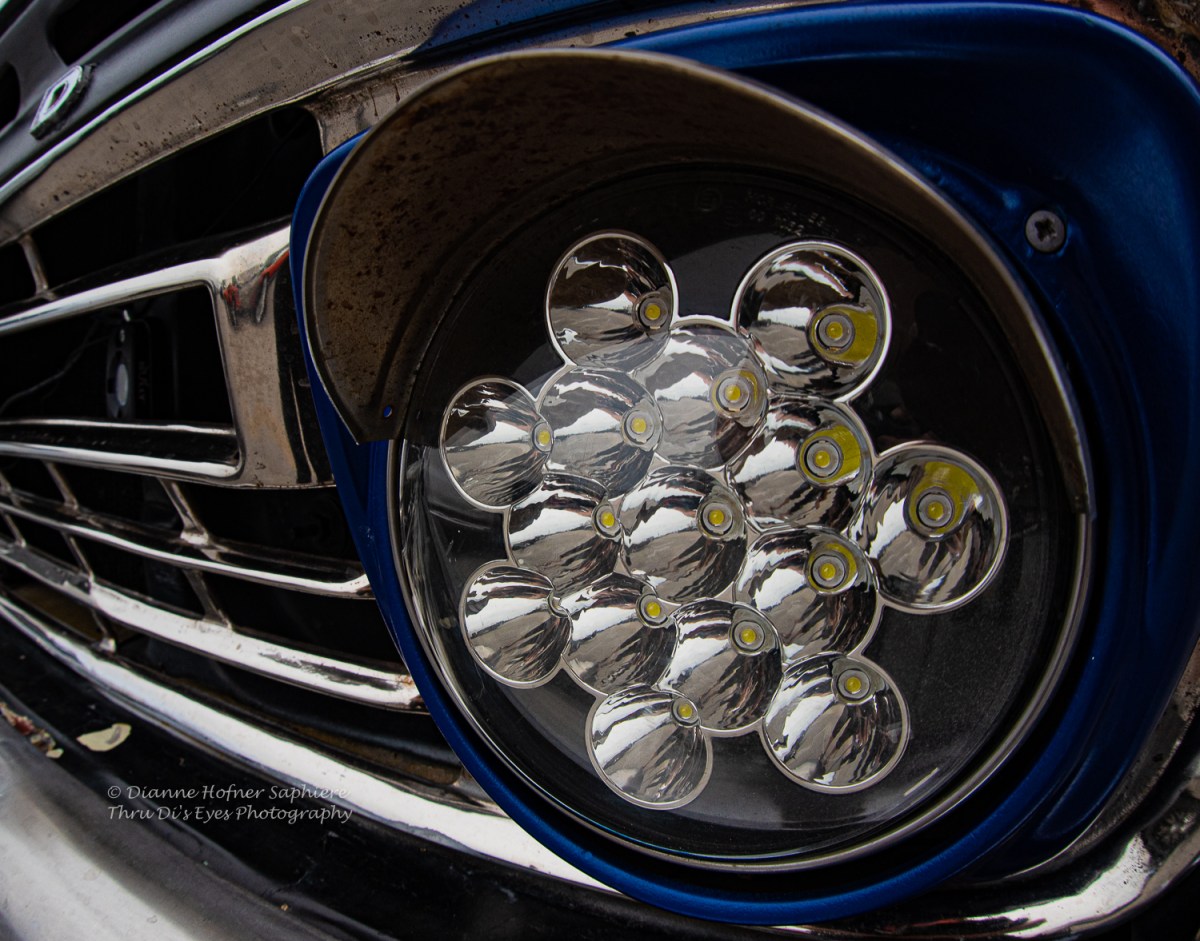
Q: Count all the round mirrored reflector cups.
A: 15